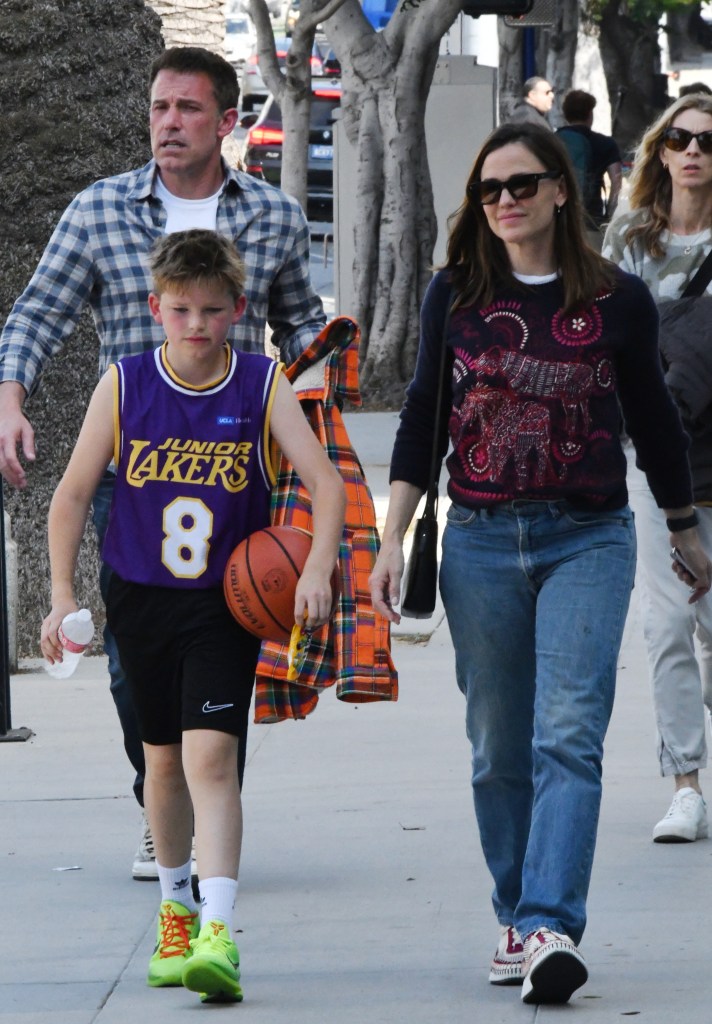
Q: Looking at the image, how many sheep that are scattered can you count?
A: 0